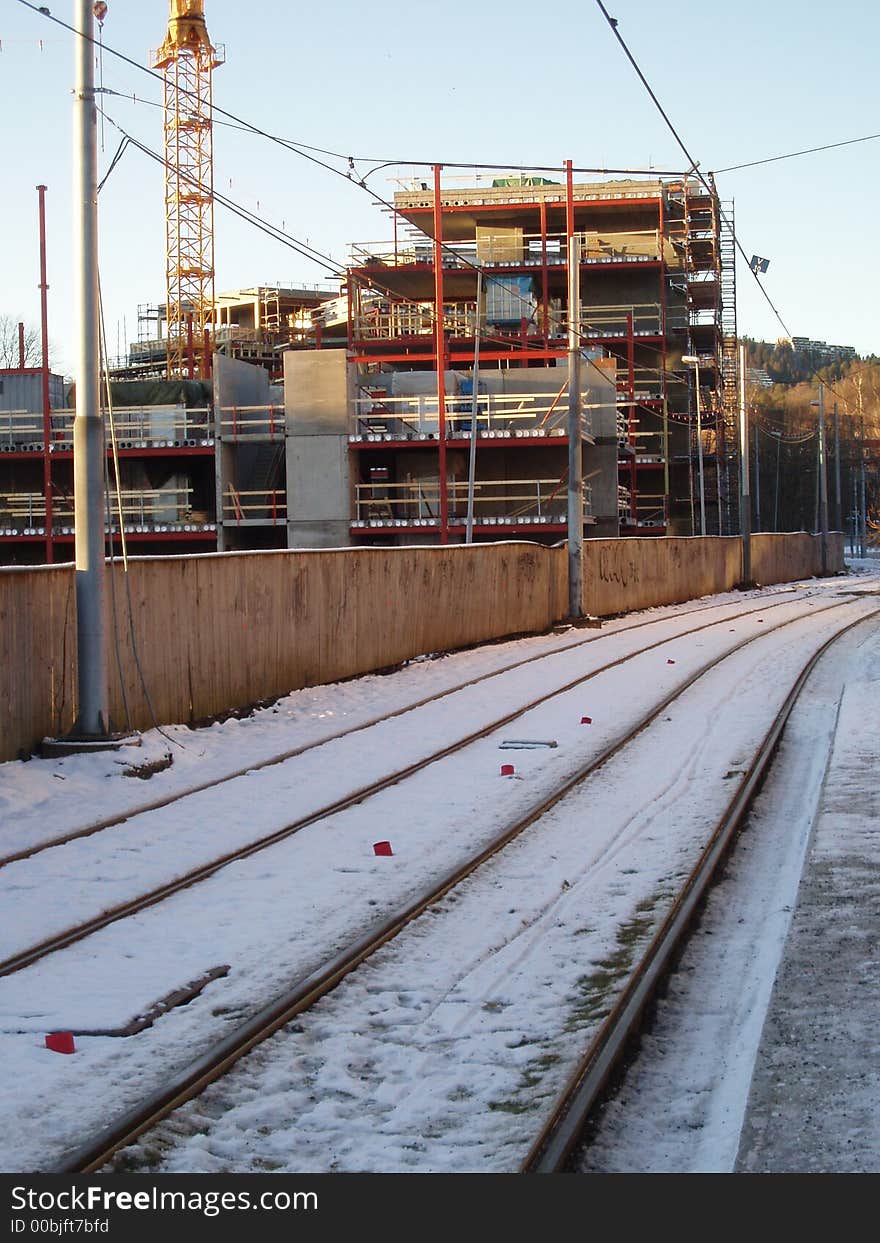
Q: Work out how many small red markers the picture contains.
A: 5